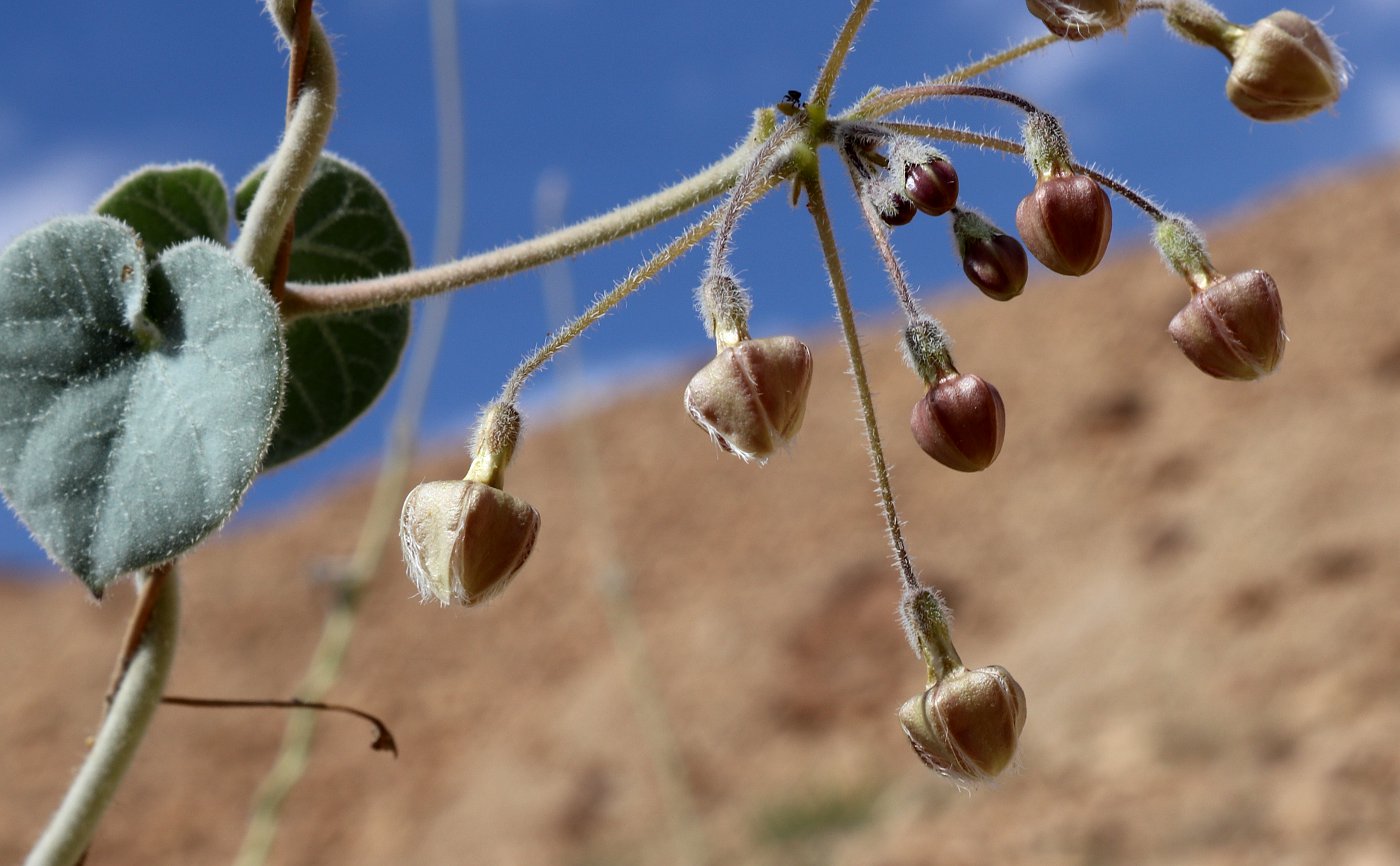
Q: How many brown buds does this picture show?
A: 11